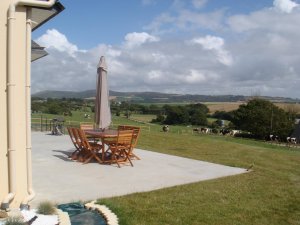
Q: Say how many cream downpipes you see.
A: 2